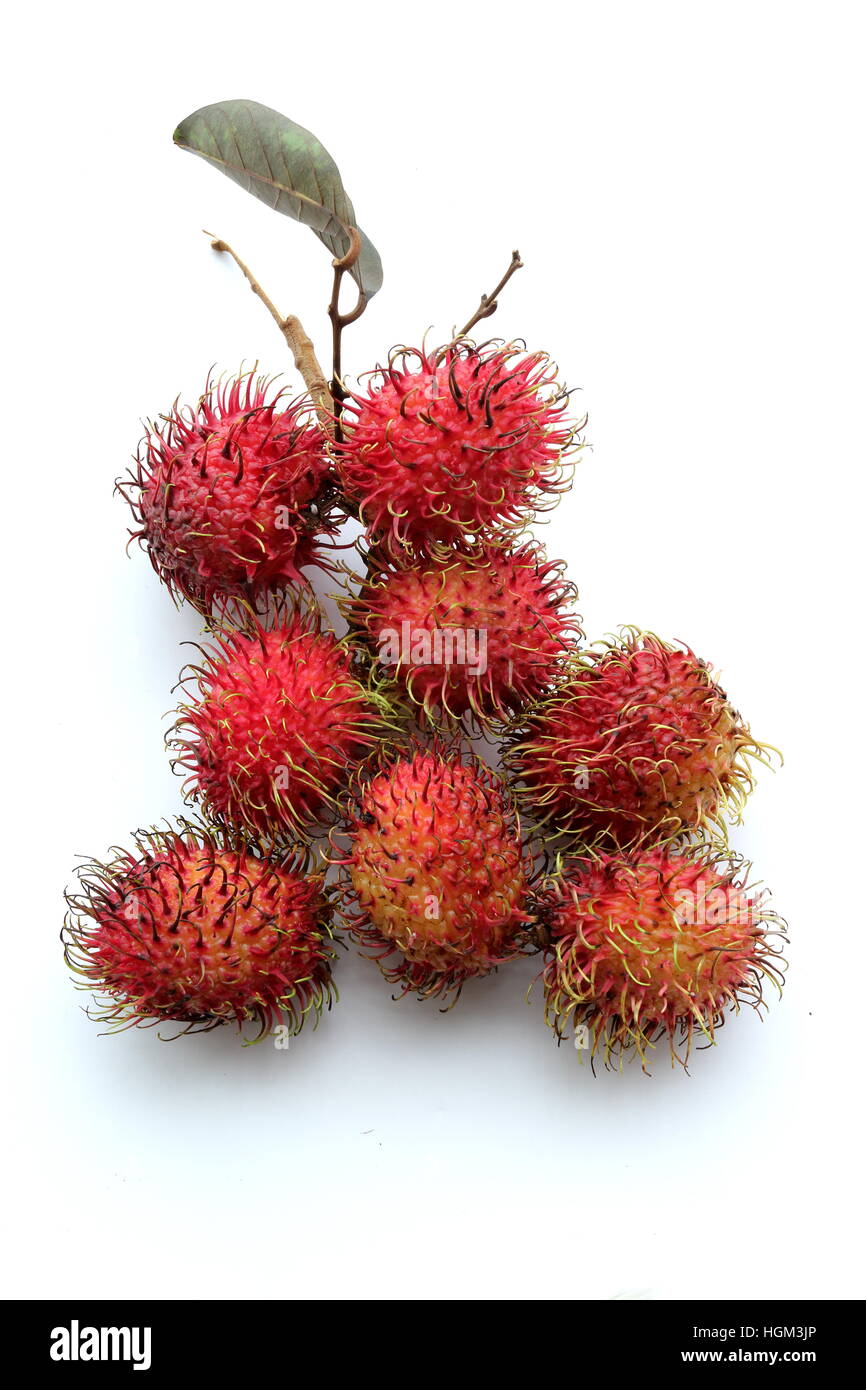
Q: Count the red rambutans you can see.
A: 8